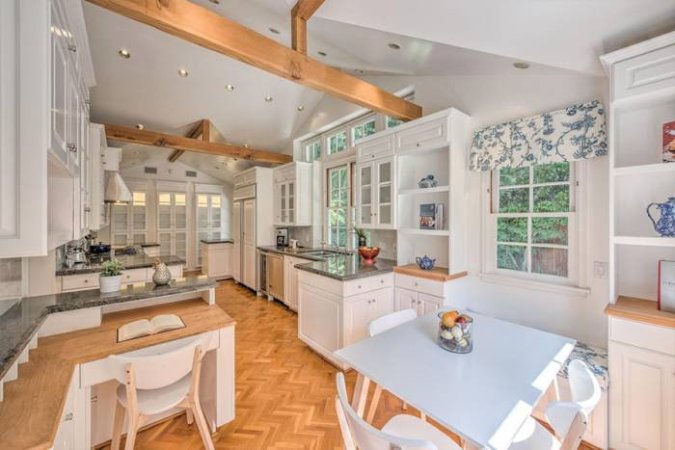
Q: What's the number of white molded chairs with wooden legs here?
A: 4